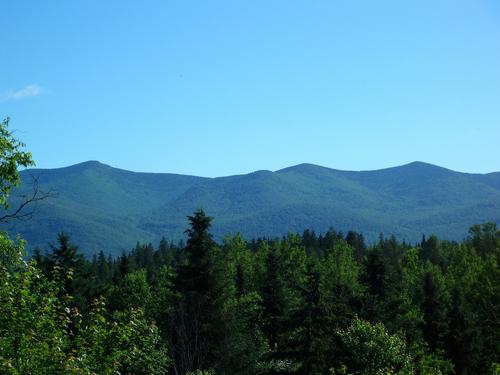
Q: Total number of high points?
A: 3